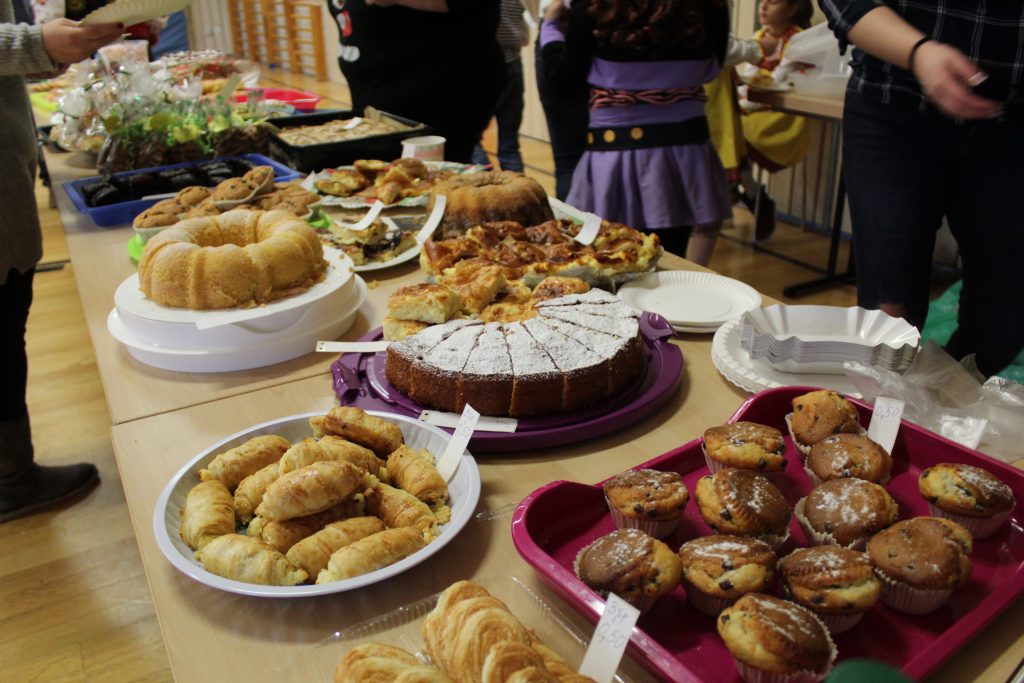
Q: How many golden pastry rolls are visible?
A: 12